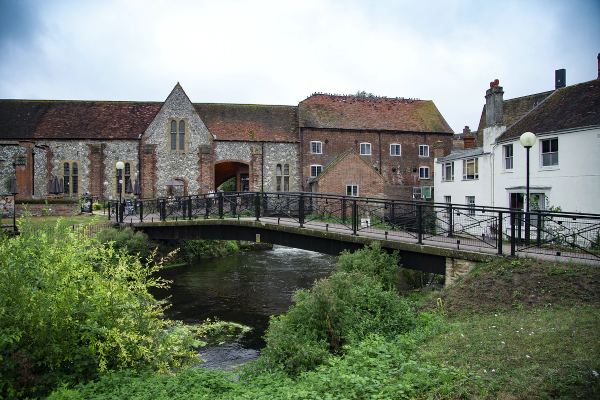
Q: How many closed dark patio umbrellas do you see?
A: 6